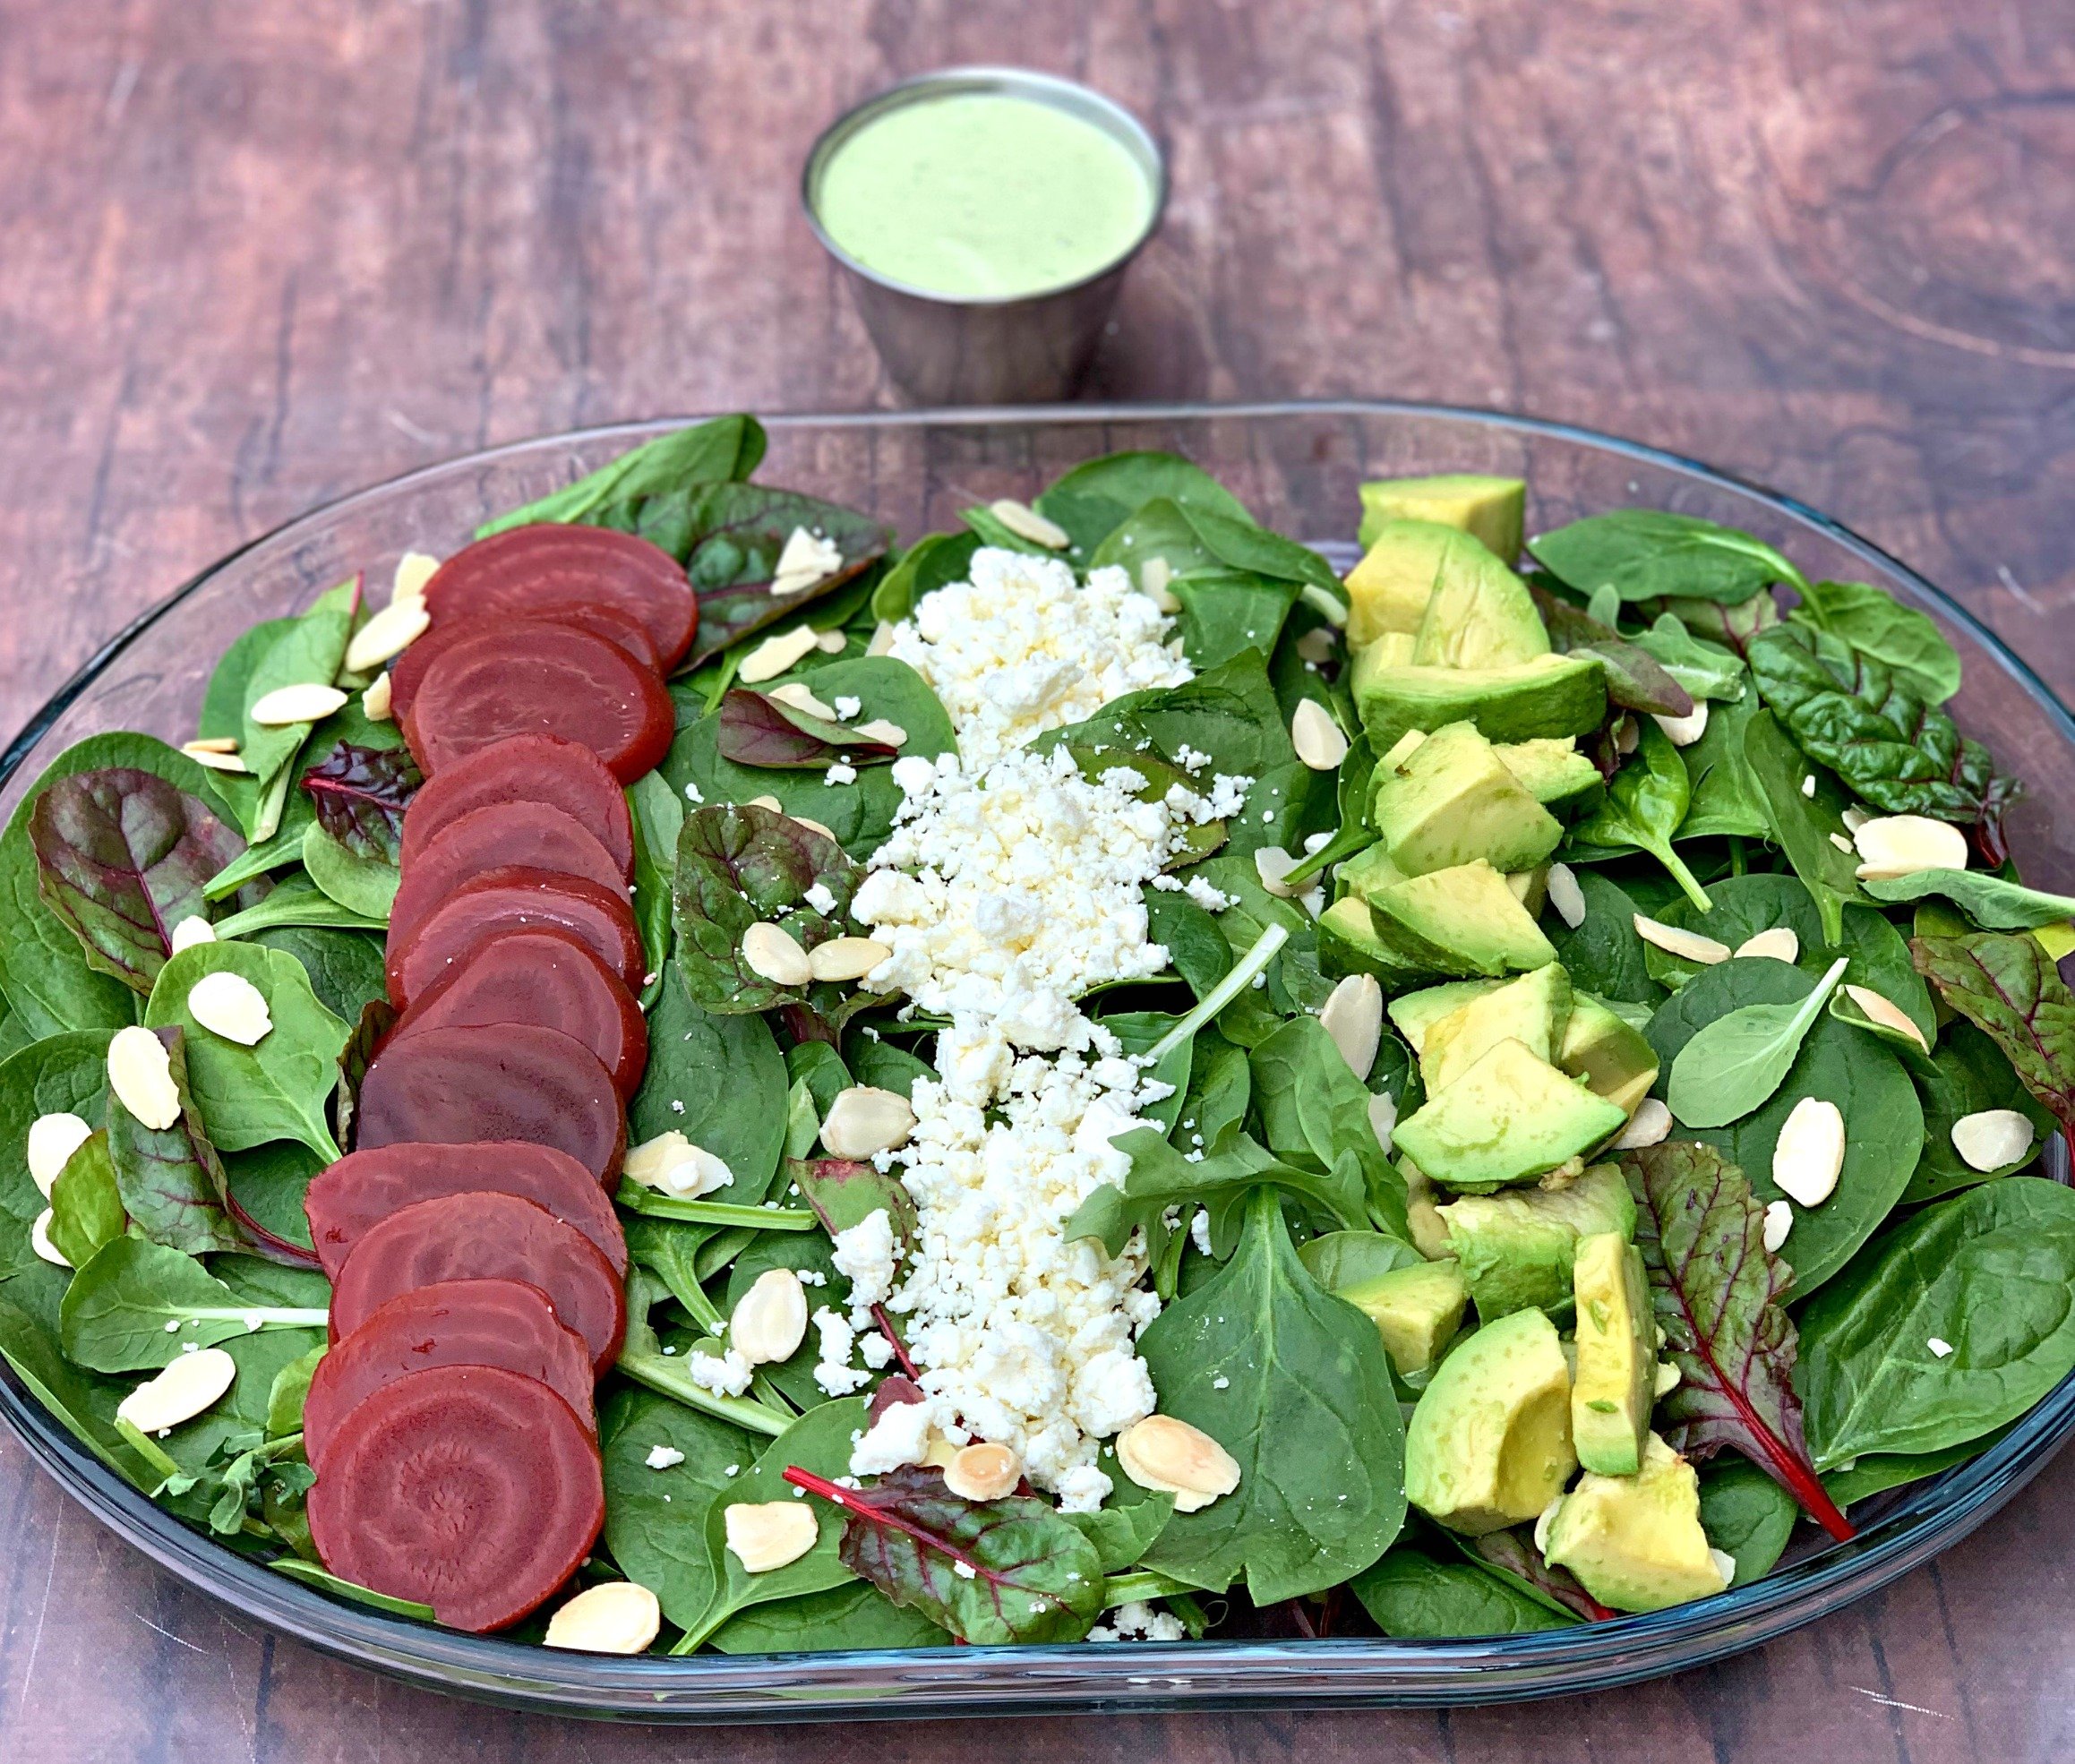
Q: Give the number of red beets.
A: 12